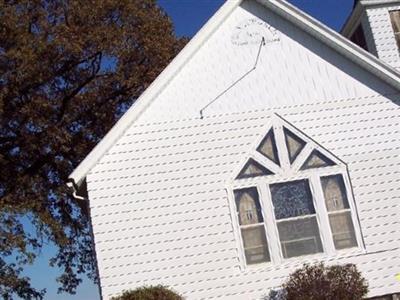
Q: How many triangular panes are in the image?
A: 4